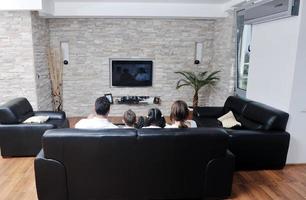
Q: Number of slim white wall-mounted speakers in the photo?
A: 2